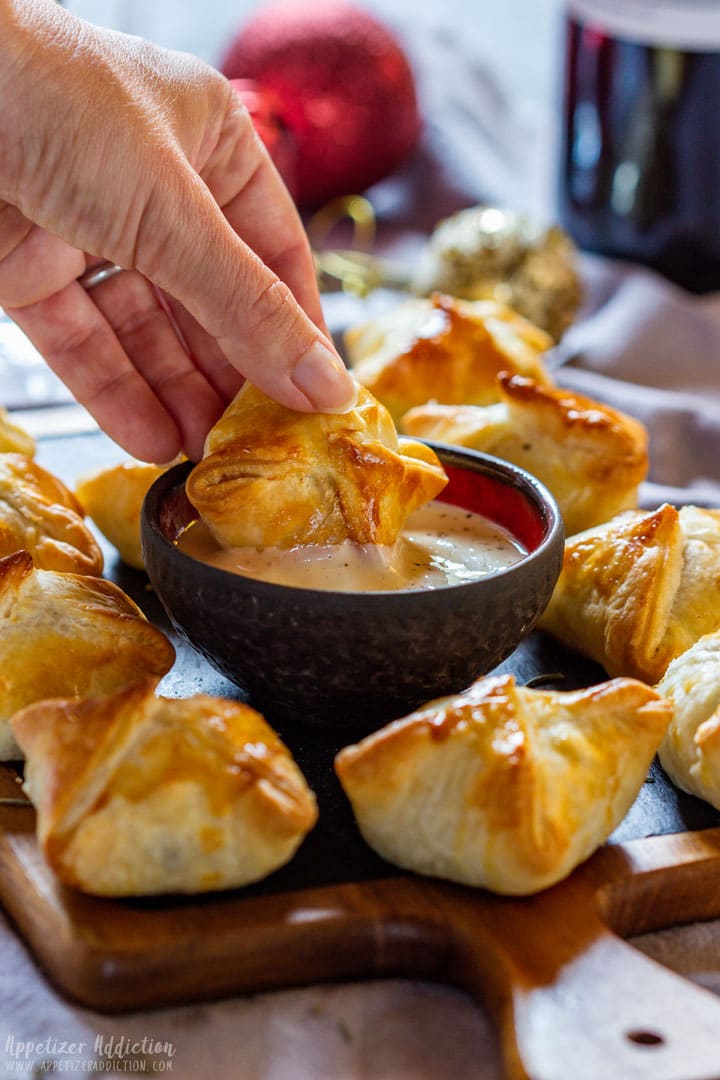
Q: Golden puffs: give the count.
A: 11